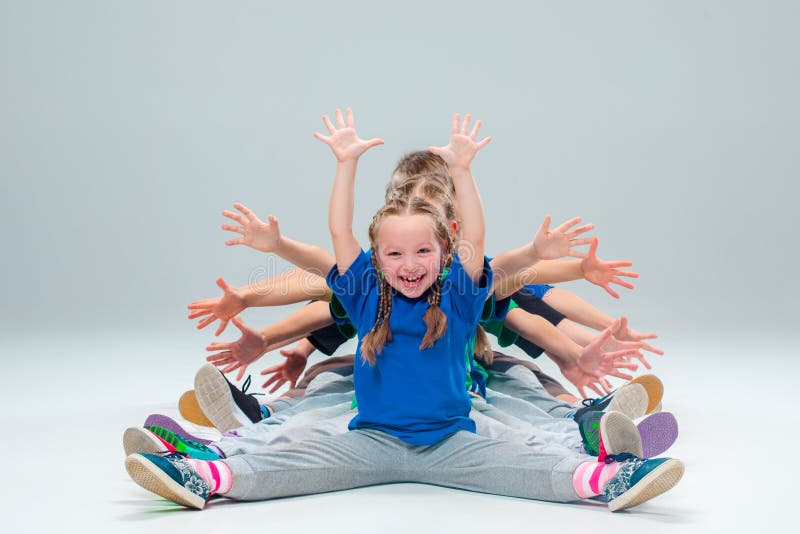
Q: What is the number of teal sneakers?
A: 2